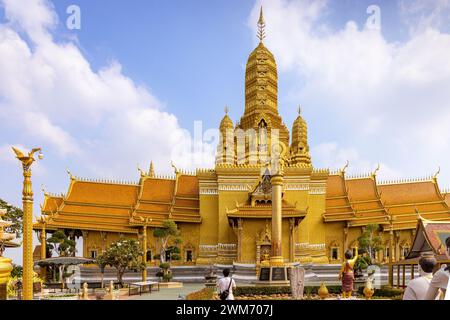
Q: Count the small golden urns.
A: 2